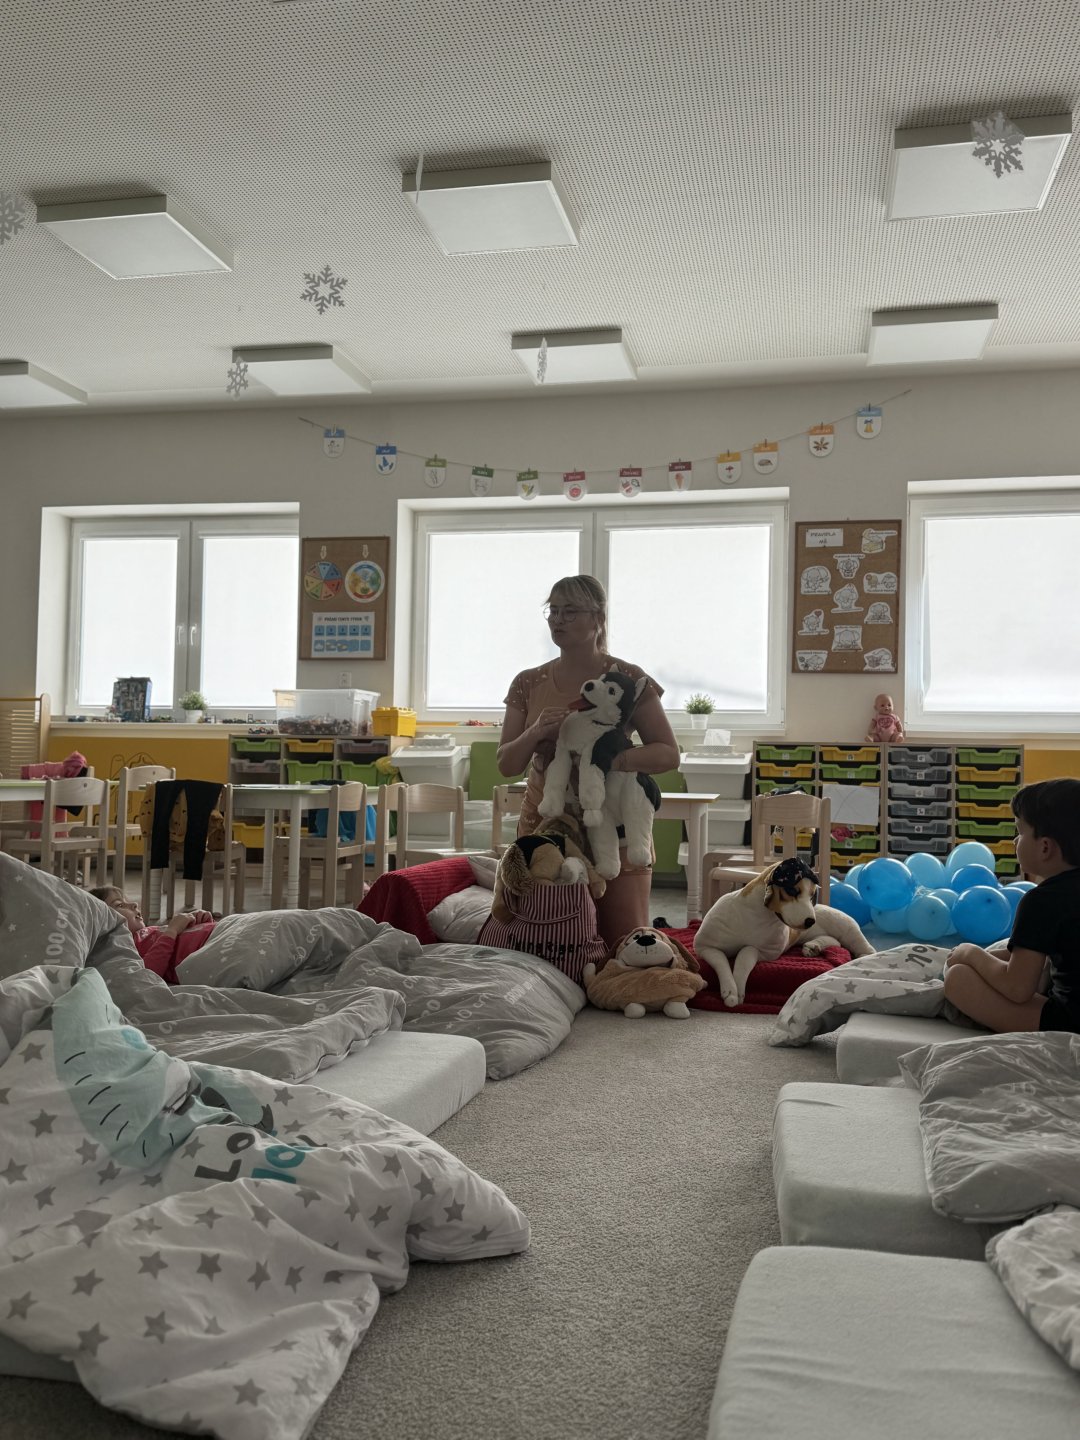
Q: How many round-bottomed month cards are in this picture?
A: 12